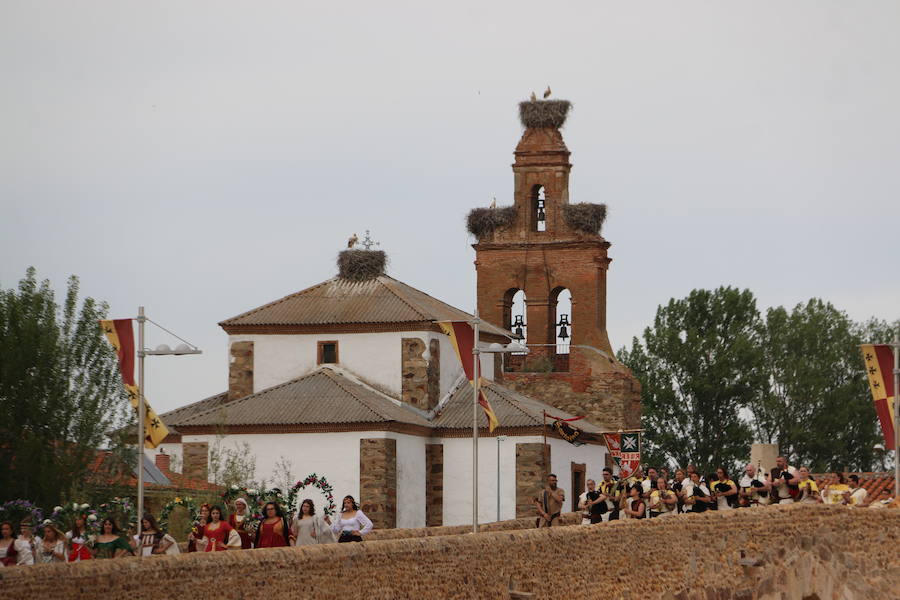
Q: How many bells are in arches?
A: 3